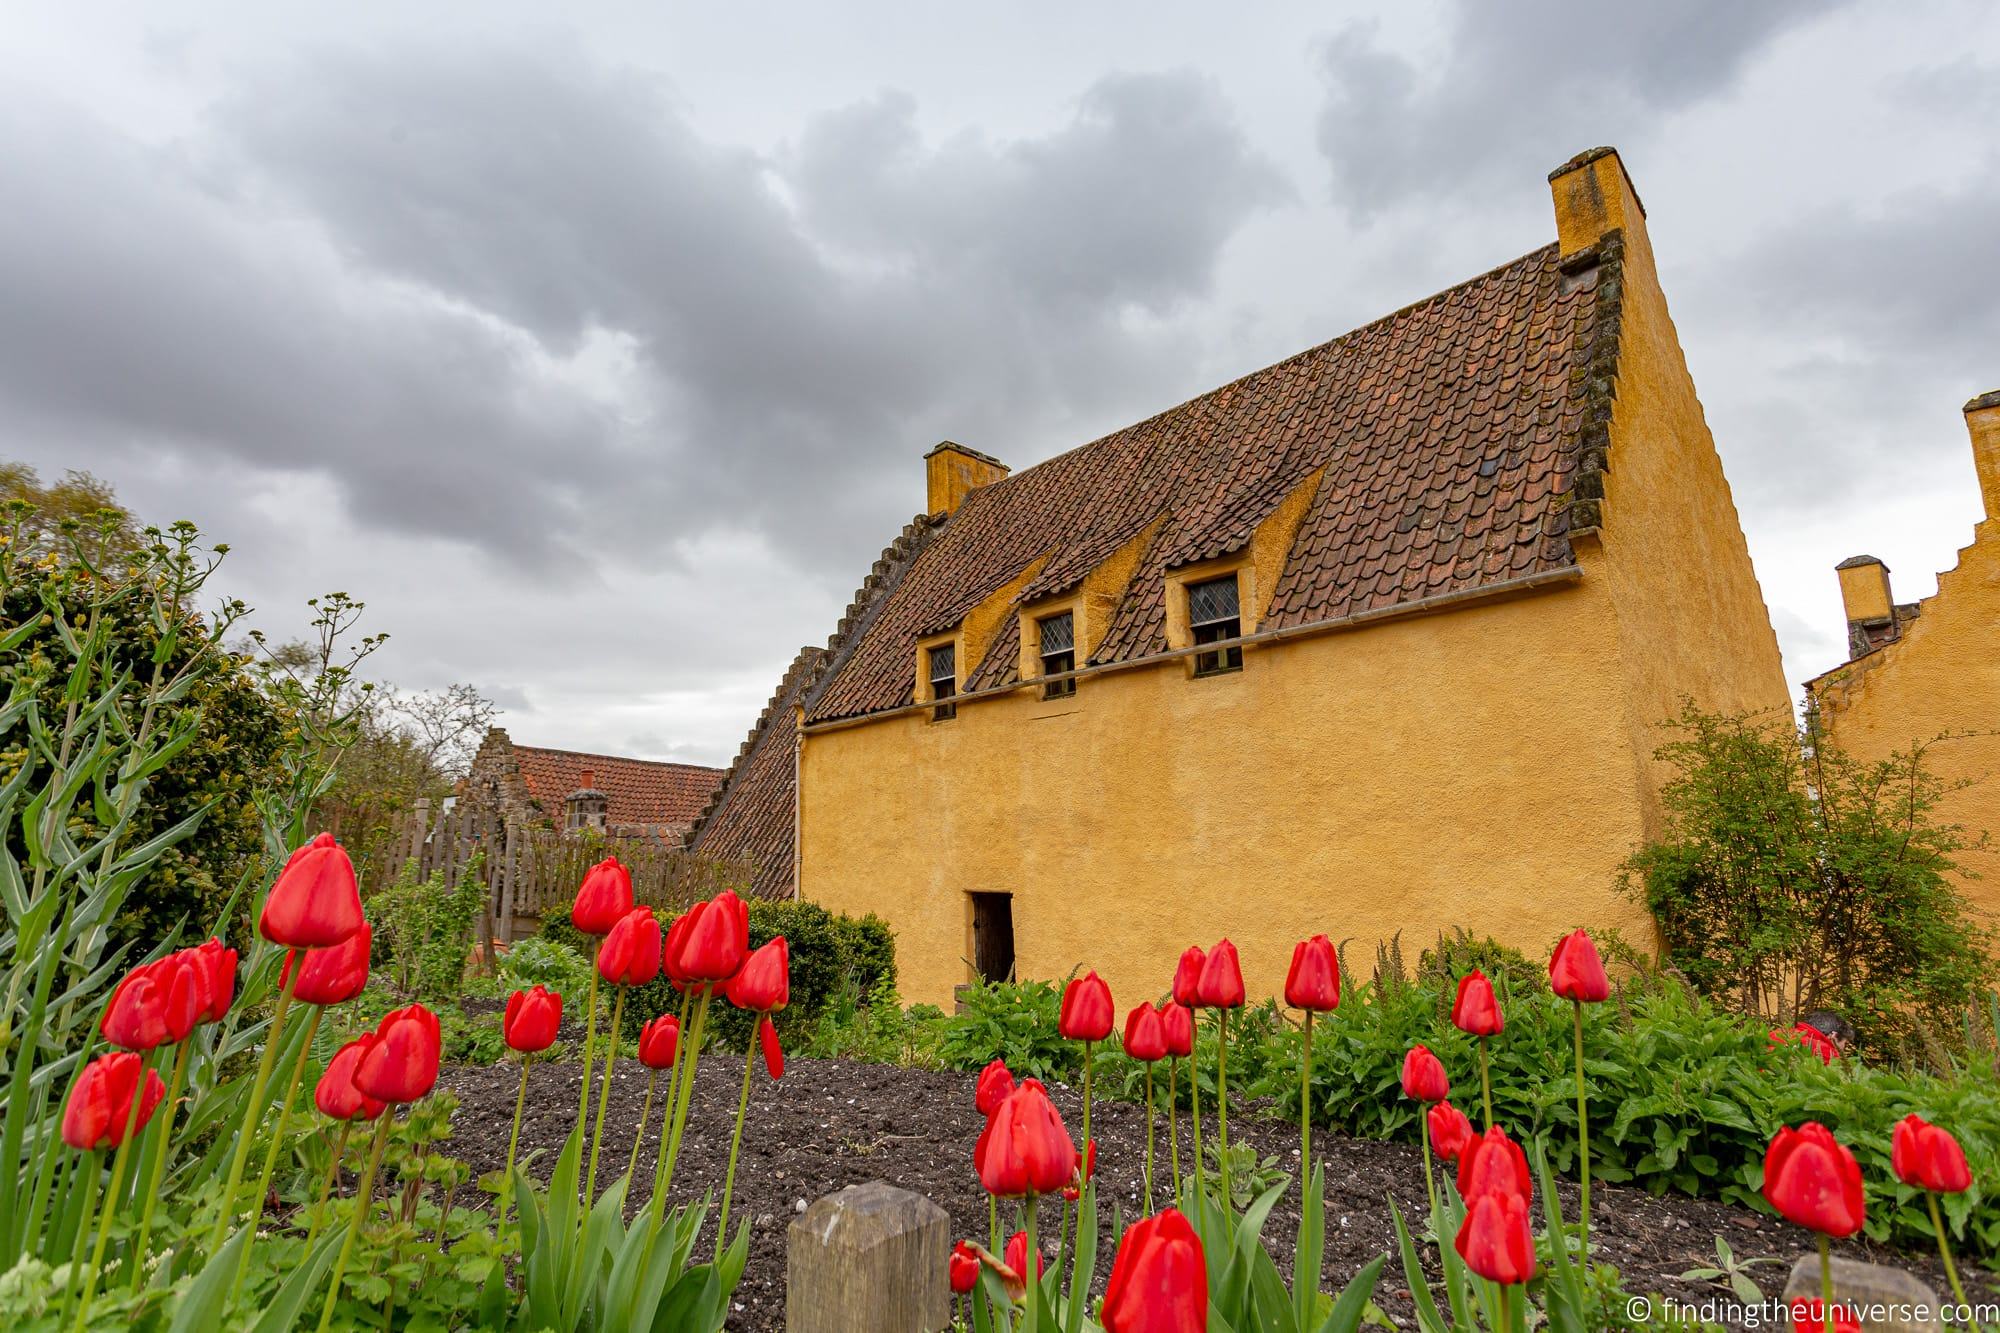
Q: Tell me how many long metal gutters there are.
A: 1